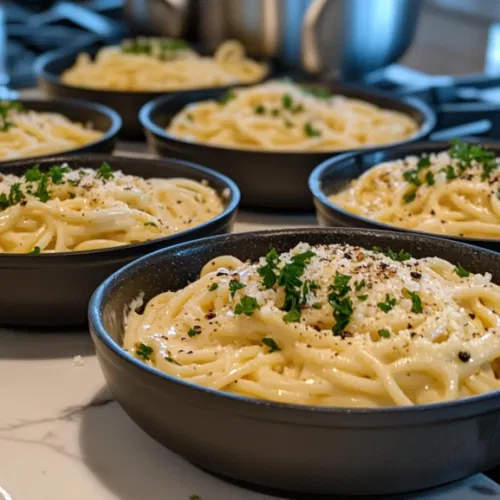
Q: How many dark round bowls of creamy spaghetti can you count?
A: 6